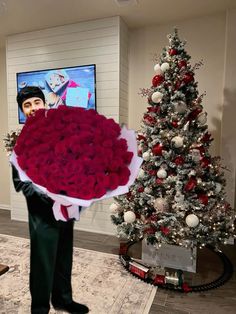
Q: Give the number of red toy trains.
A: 1